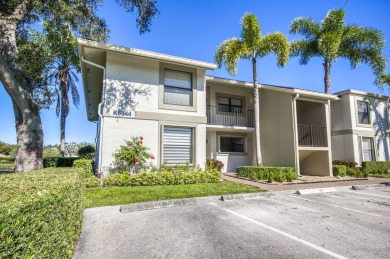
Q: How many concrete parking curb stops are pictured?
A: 4